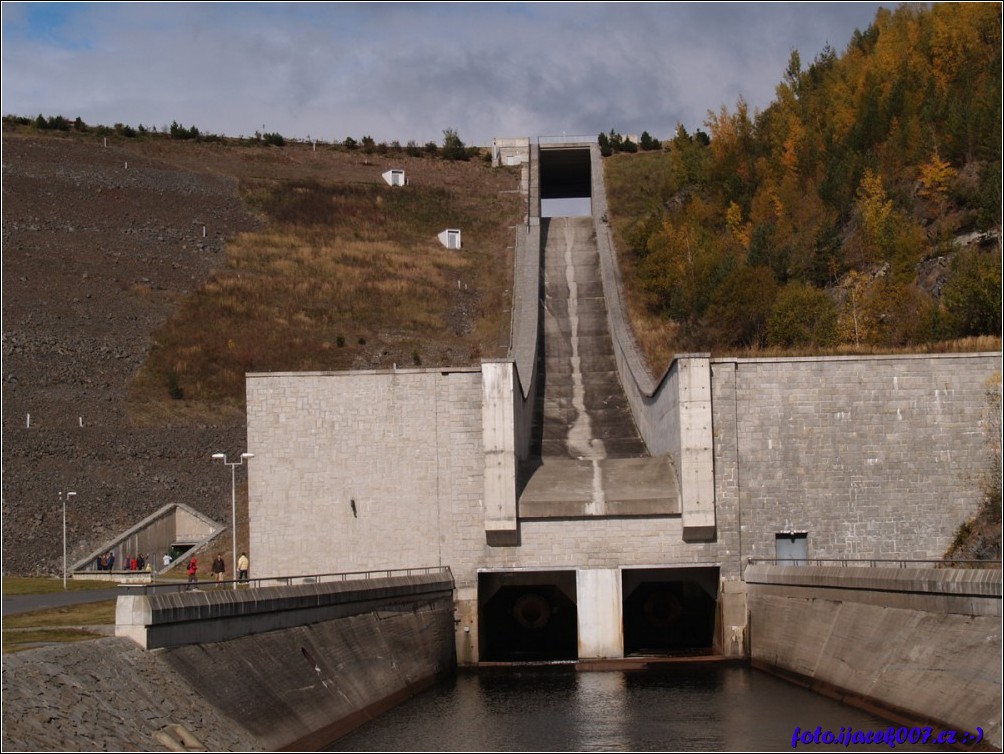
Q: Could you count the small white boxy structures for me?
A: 2